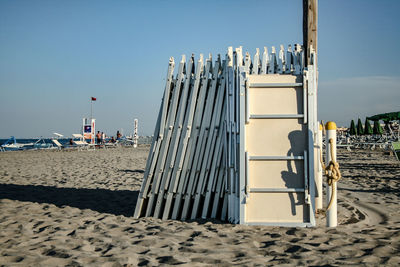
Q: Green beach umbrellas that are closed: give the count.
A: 4